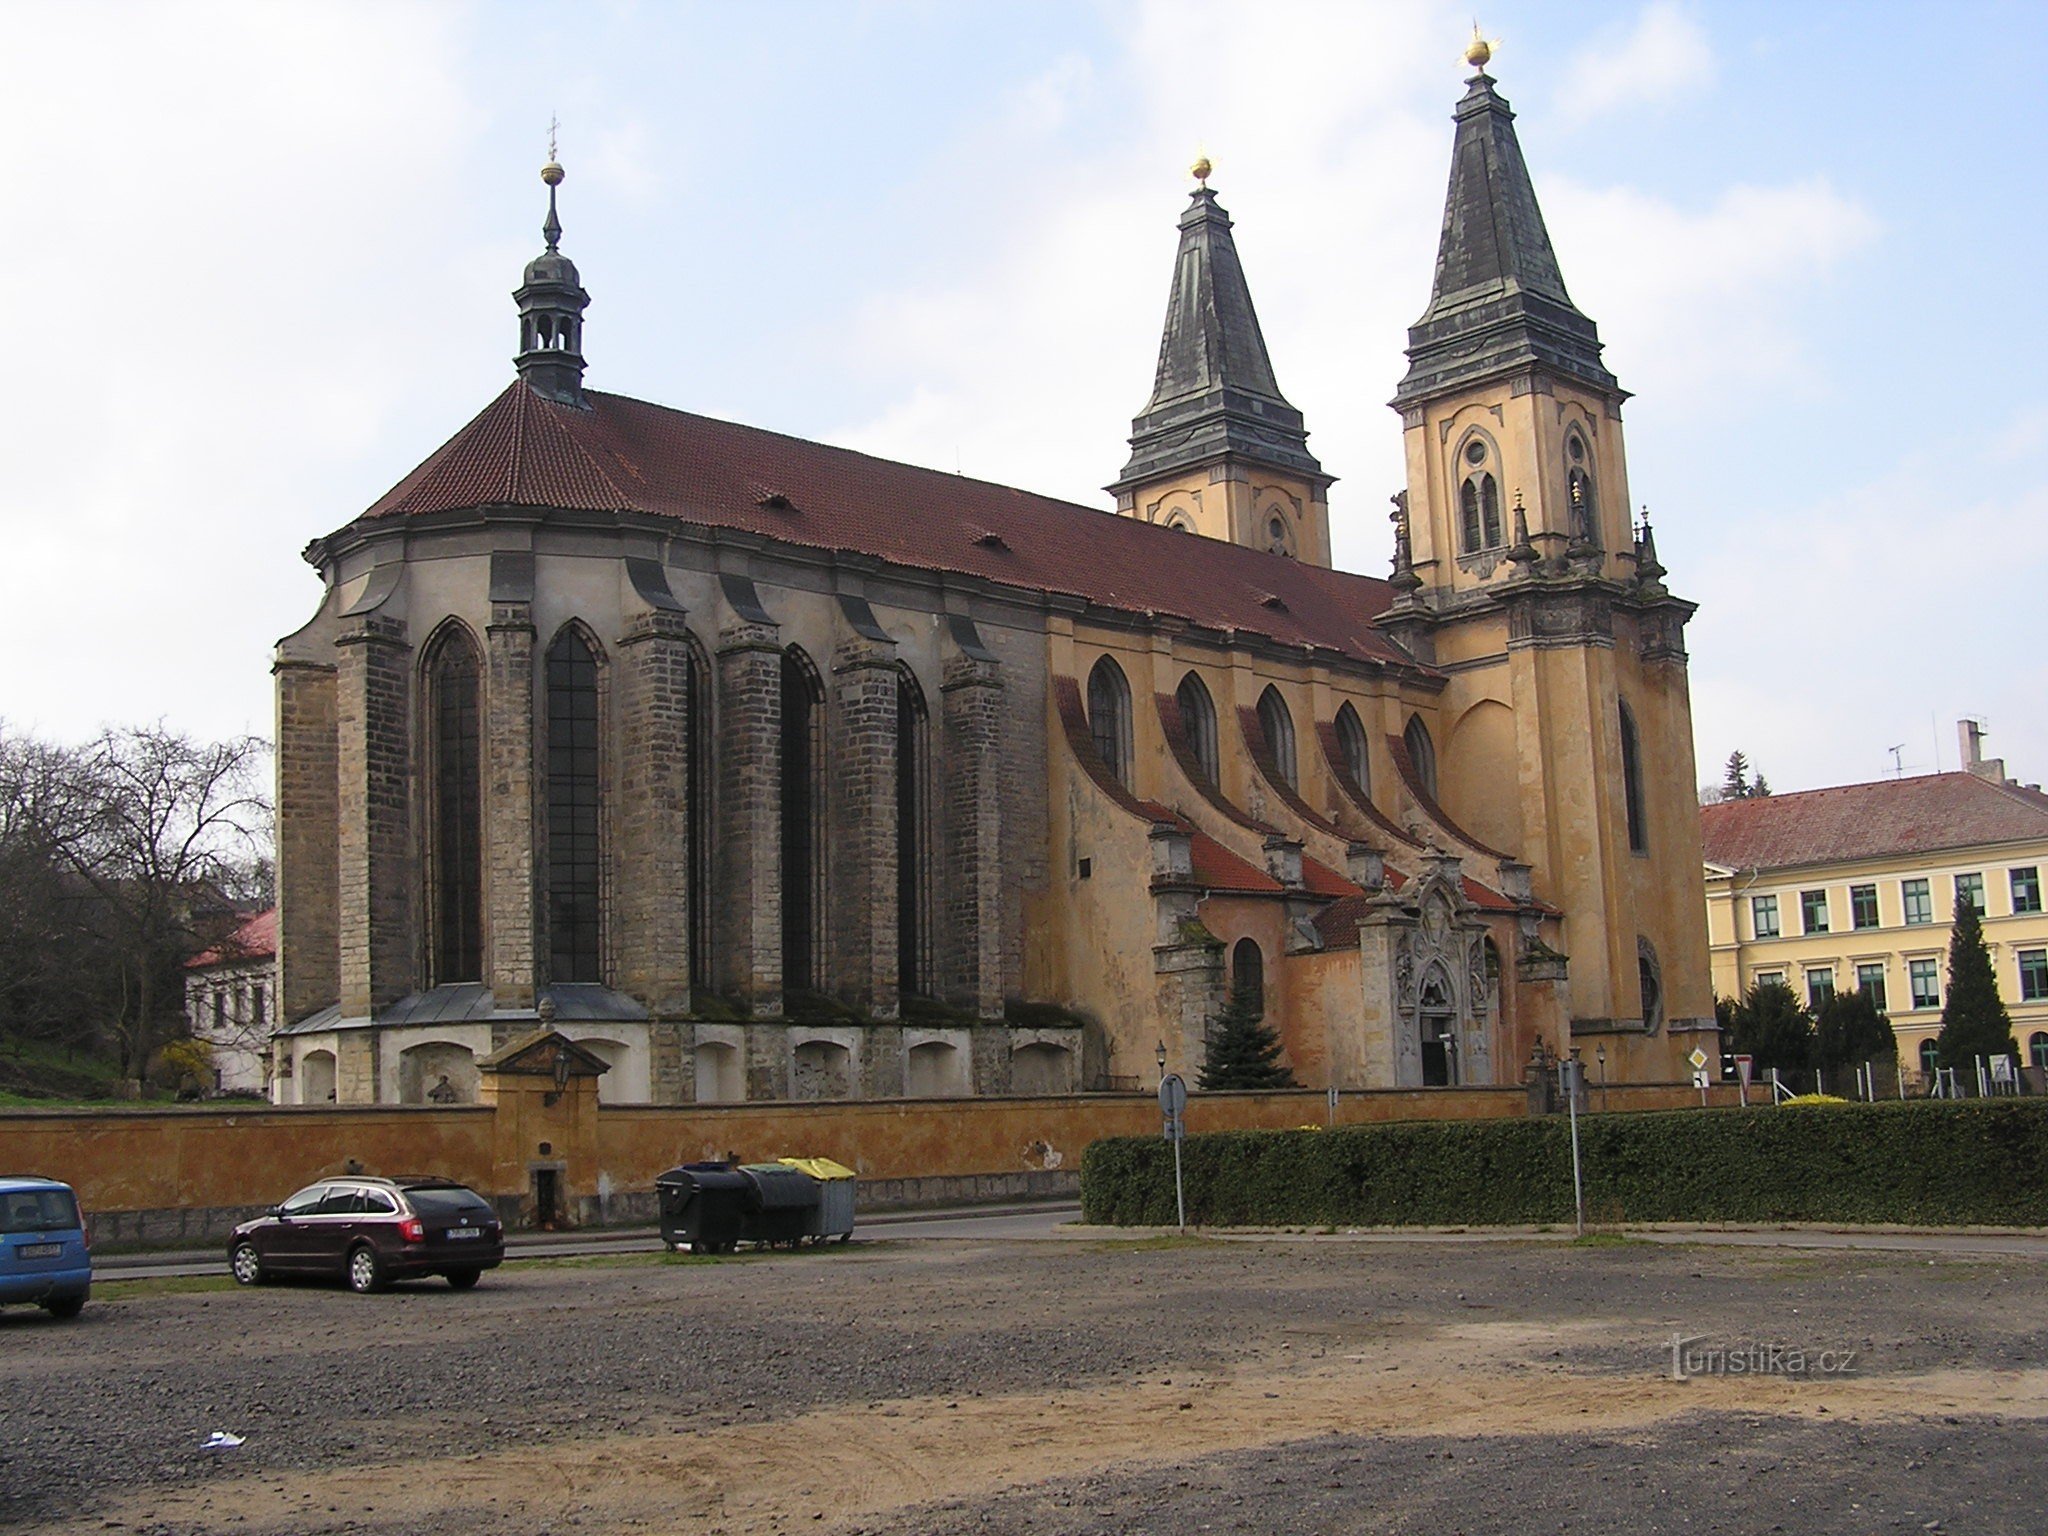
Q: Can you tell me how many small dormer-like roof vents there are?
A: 3